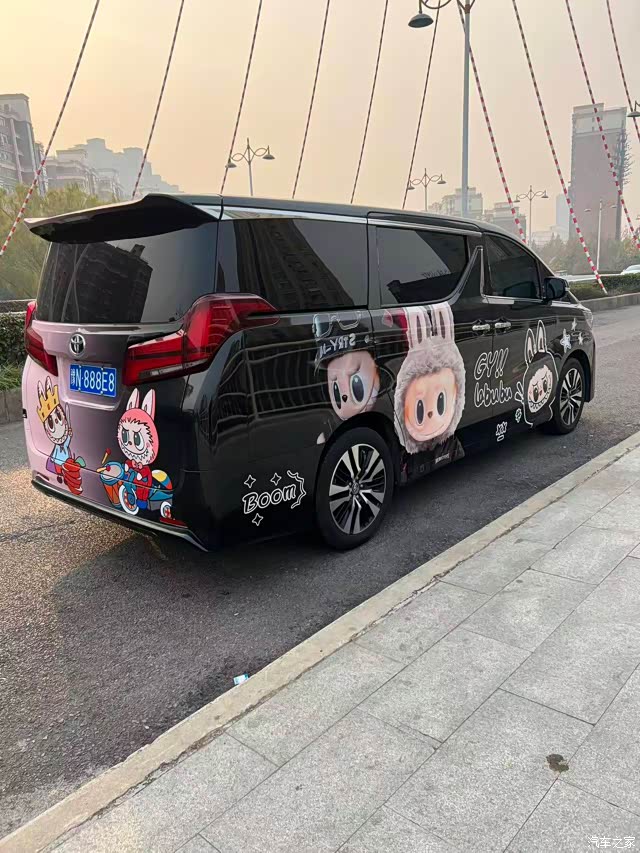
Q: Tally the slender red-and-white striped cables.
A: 10